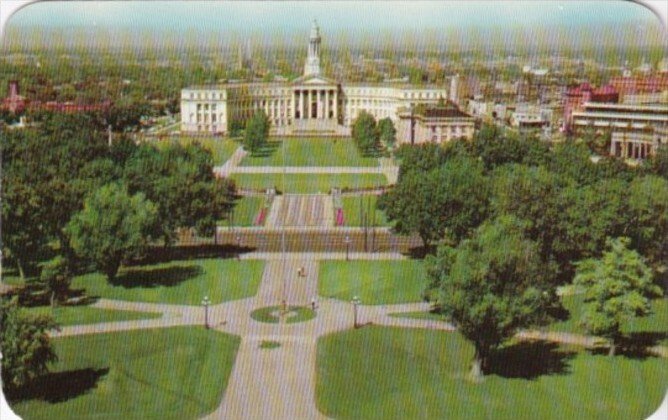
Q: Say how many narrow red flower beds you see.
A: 2